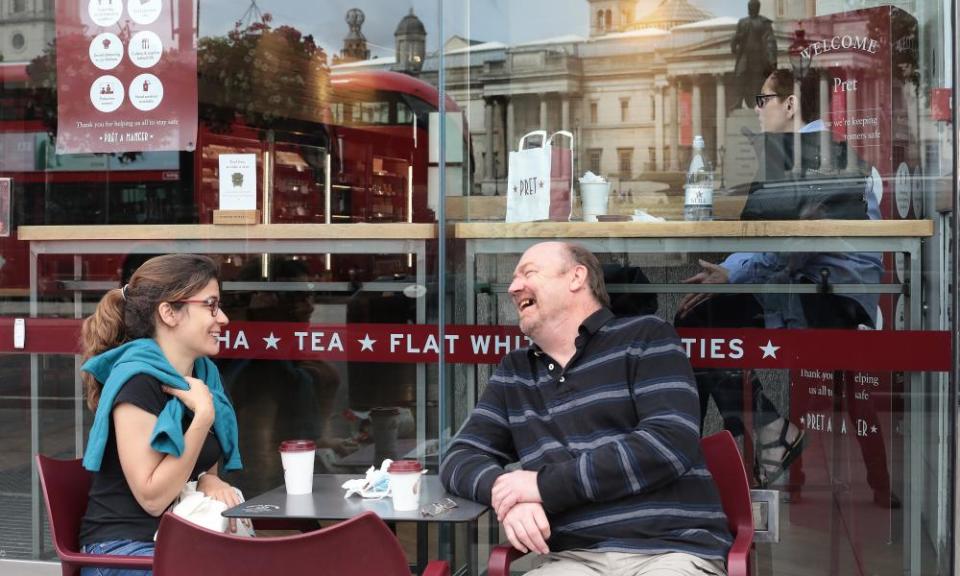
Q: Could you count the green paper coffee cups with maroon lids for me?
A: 0